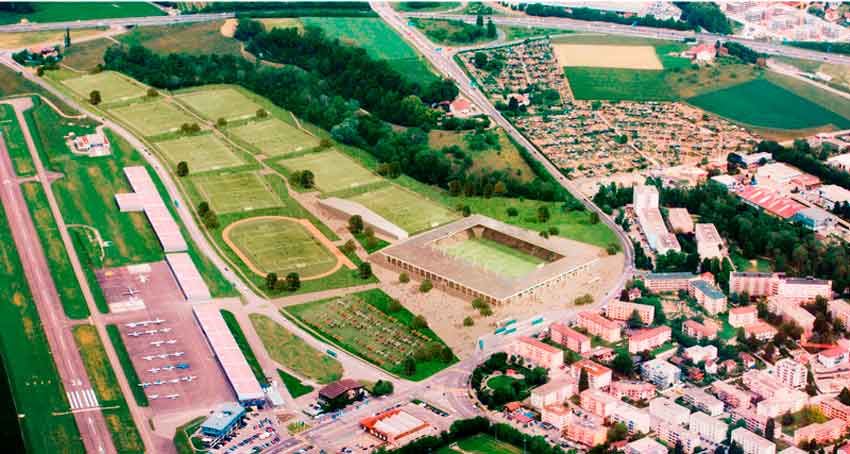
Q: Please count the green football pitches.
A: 10